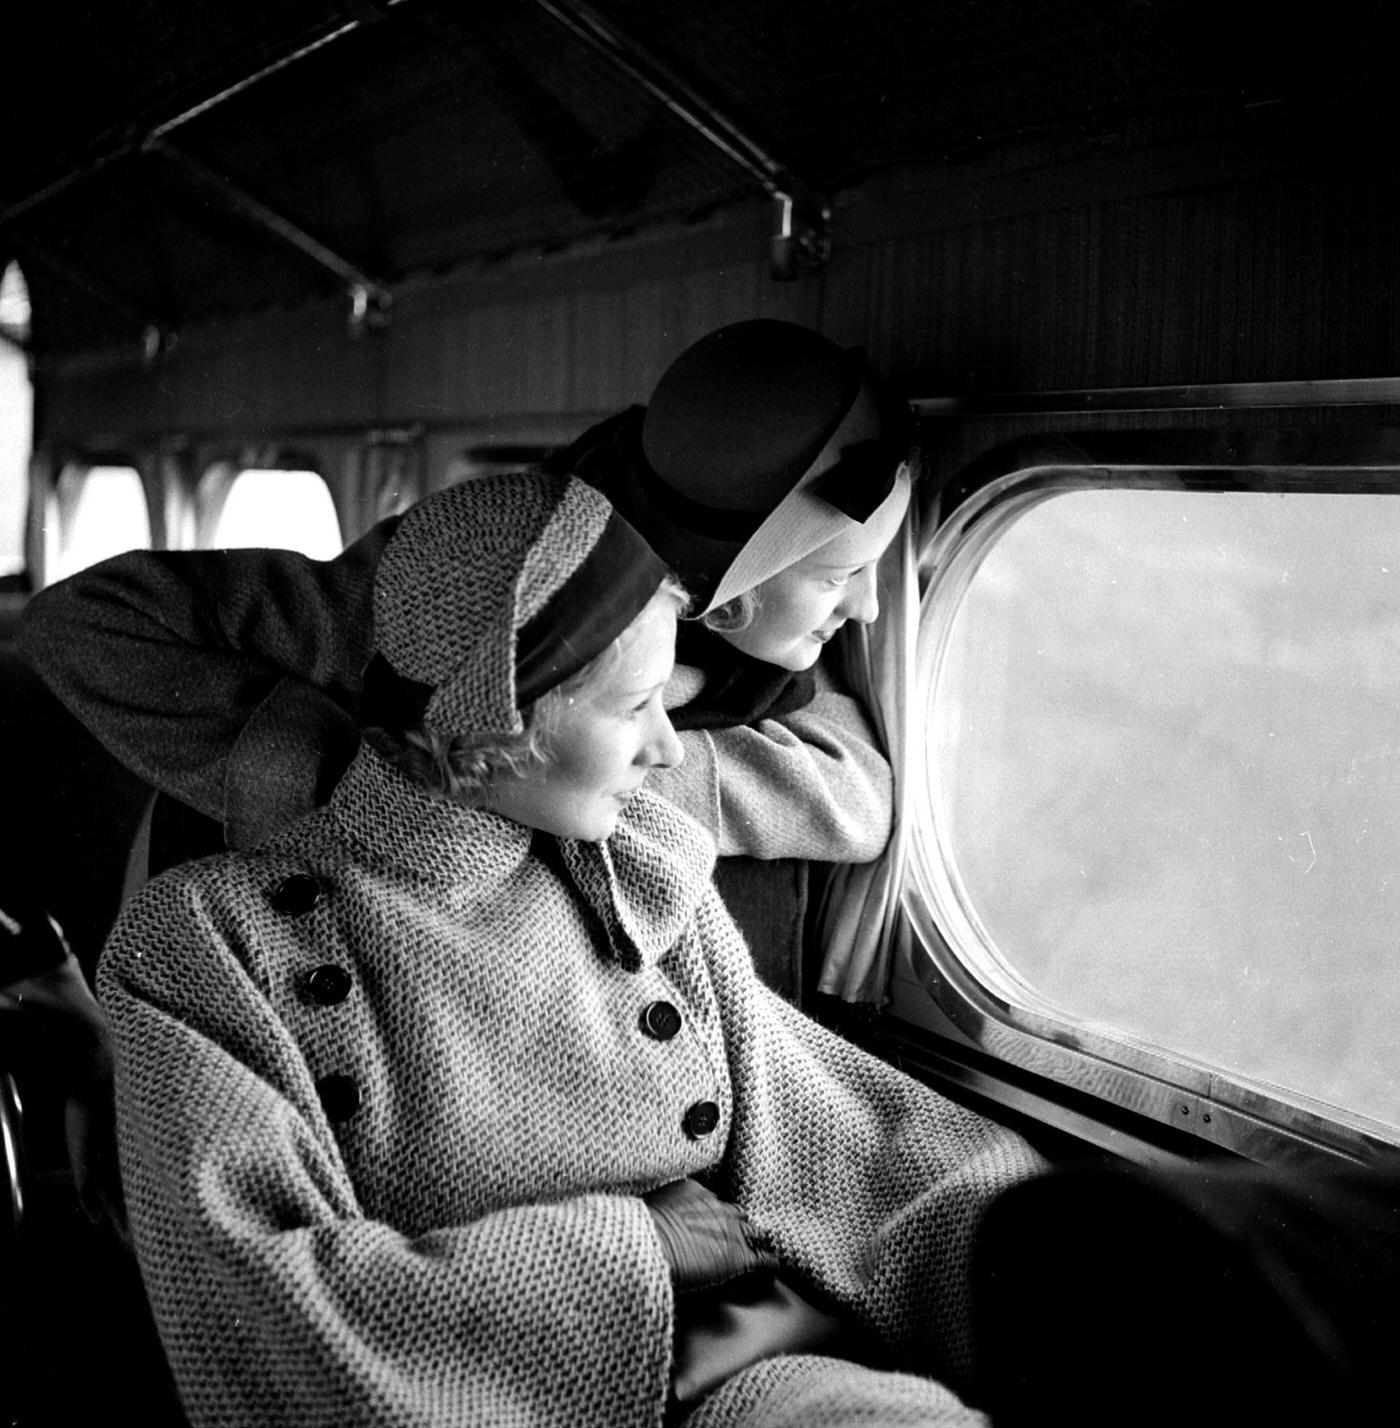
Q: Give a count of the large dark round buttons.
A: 5